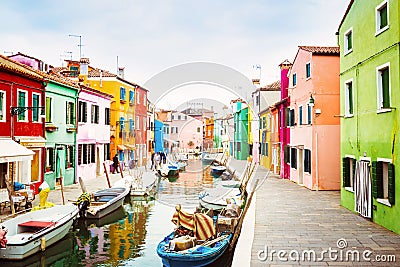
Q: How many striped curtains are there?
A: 1